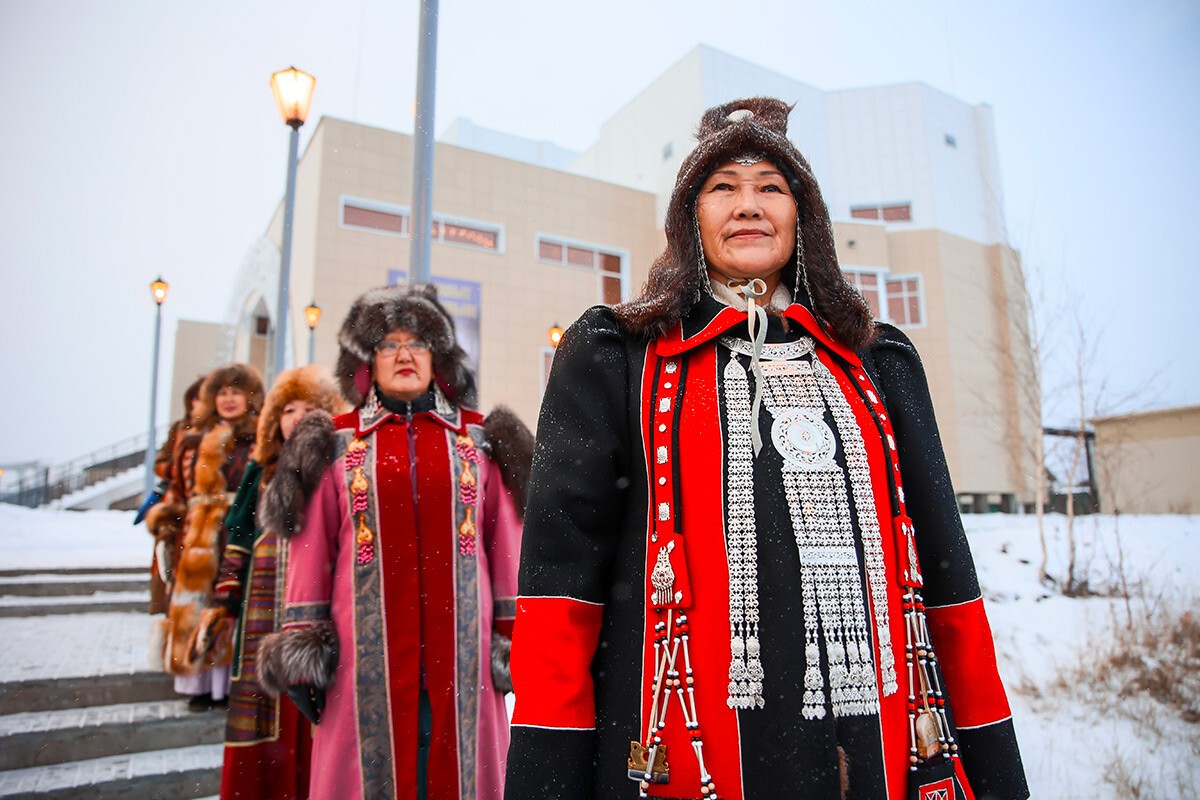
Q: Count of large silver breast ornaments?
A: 1